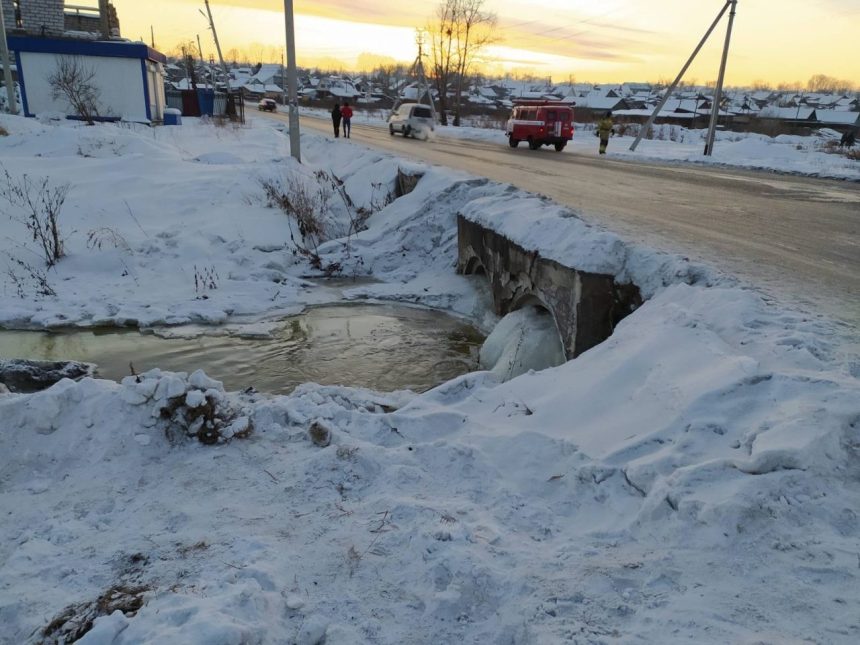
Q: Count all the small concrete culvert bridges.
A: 1